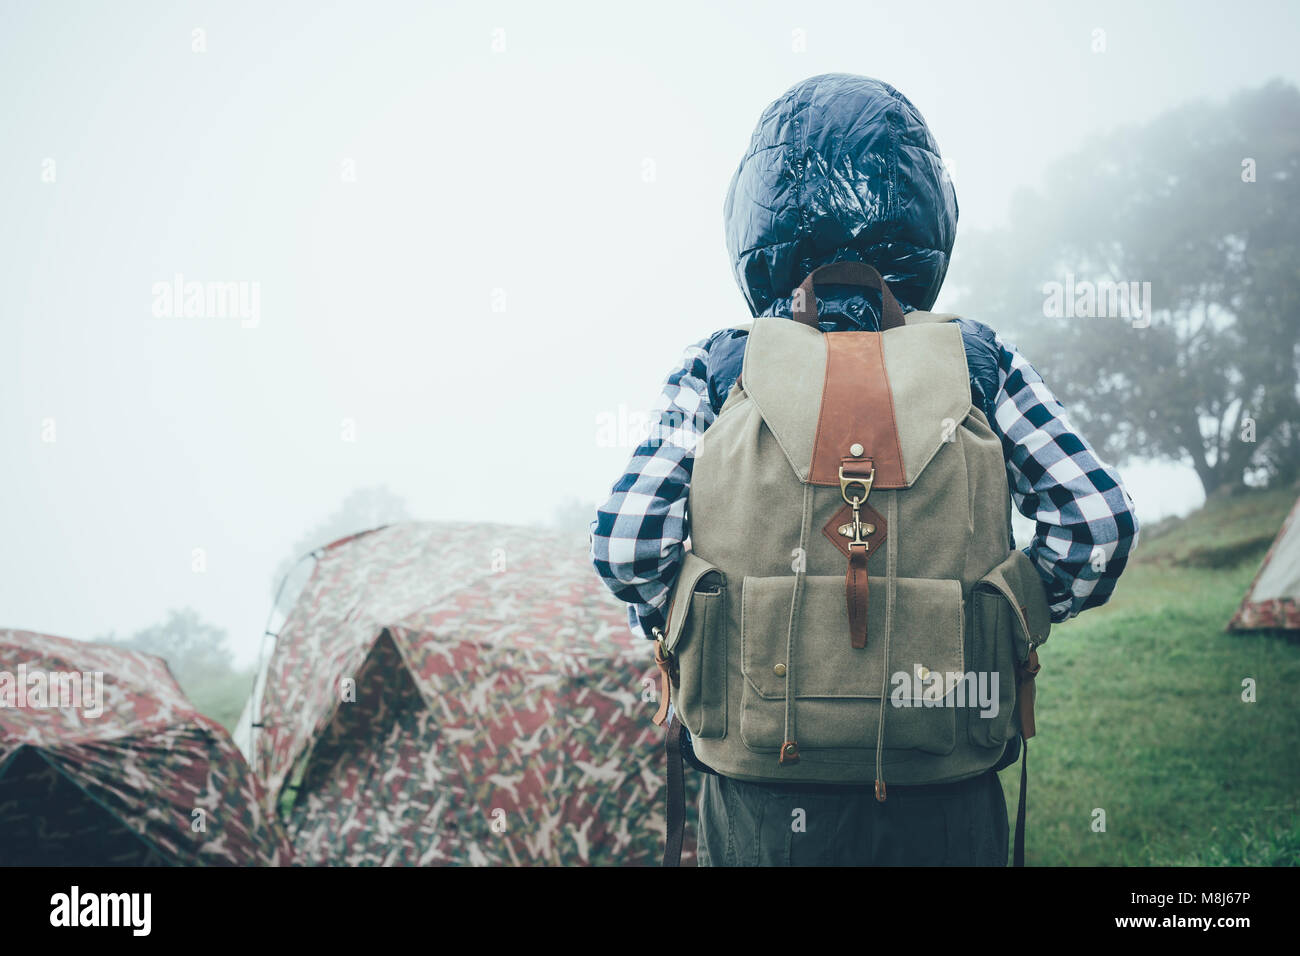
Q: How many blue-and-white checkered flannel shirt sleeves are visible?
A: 2